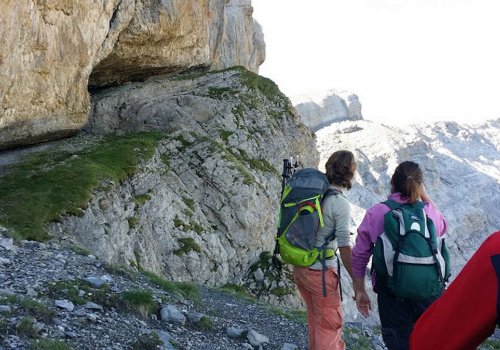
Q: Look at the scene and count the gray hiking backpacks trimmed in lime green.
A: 1